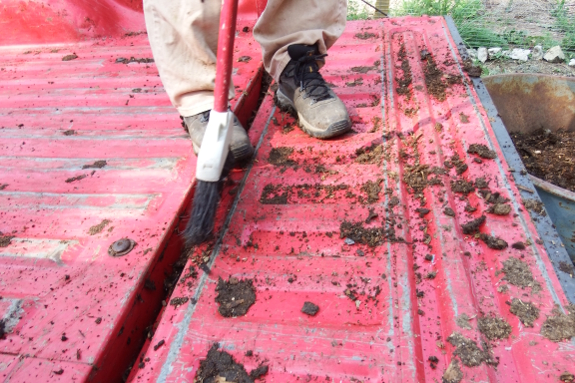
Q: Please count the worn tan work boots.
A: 2